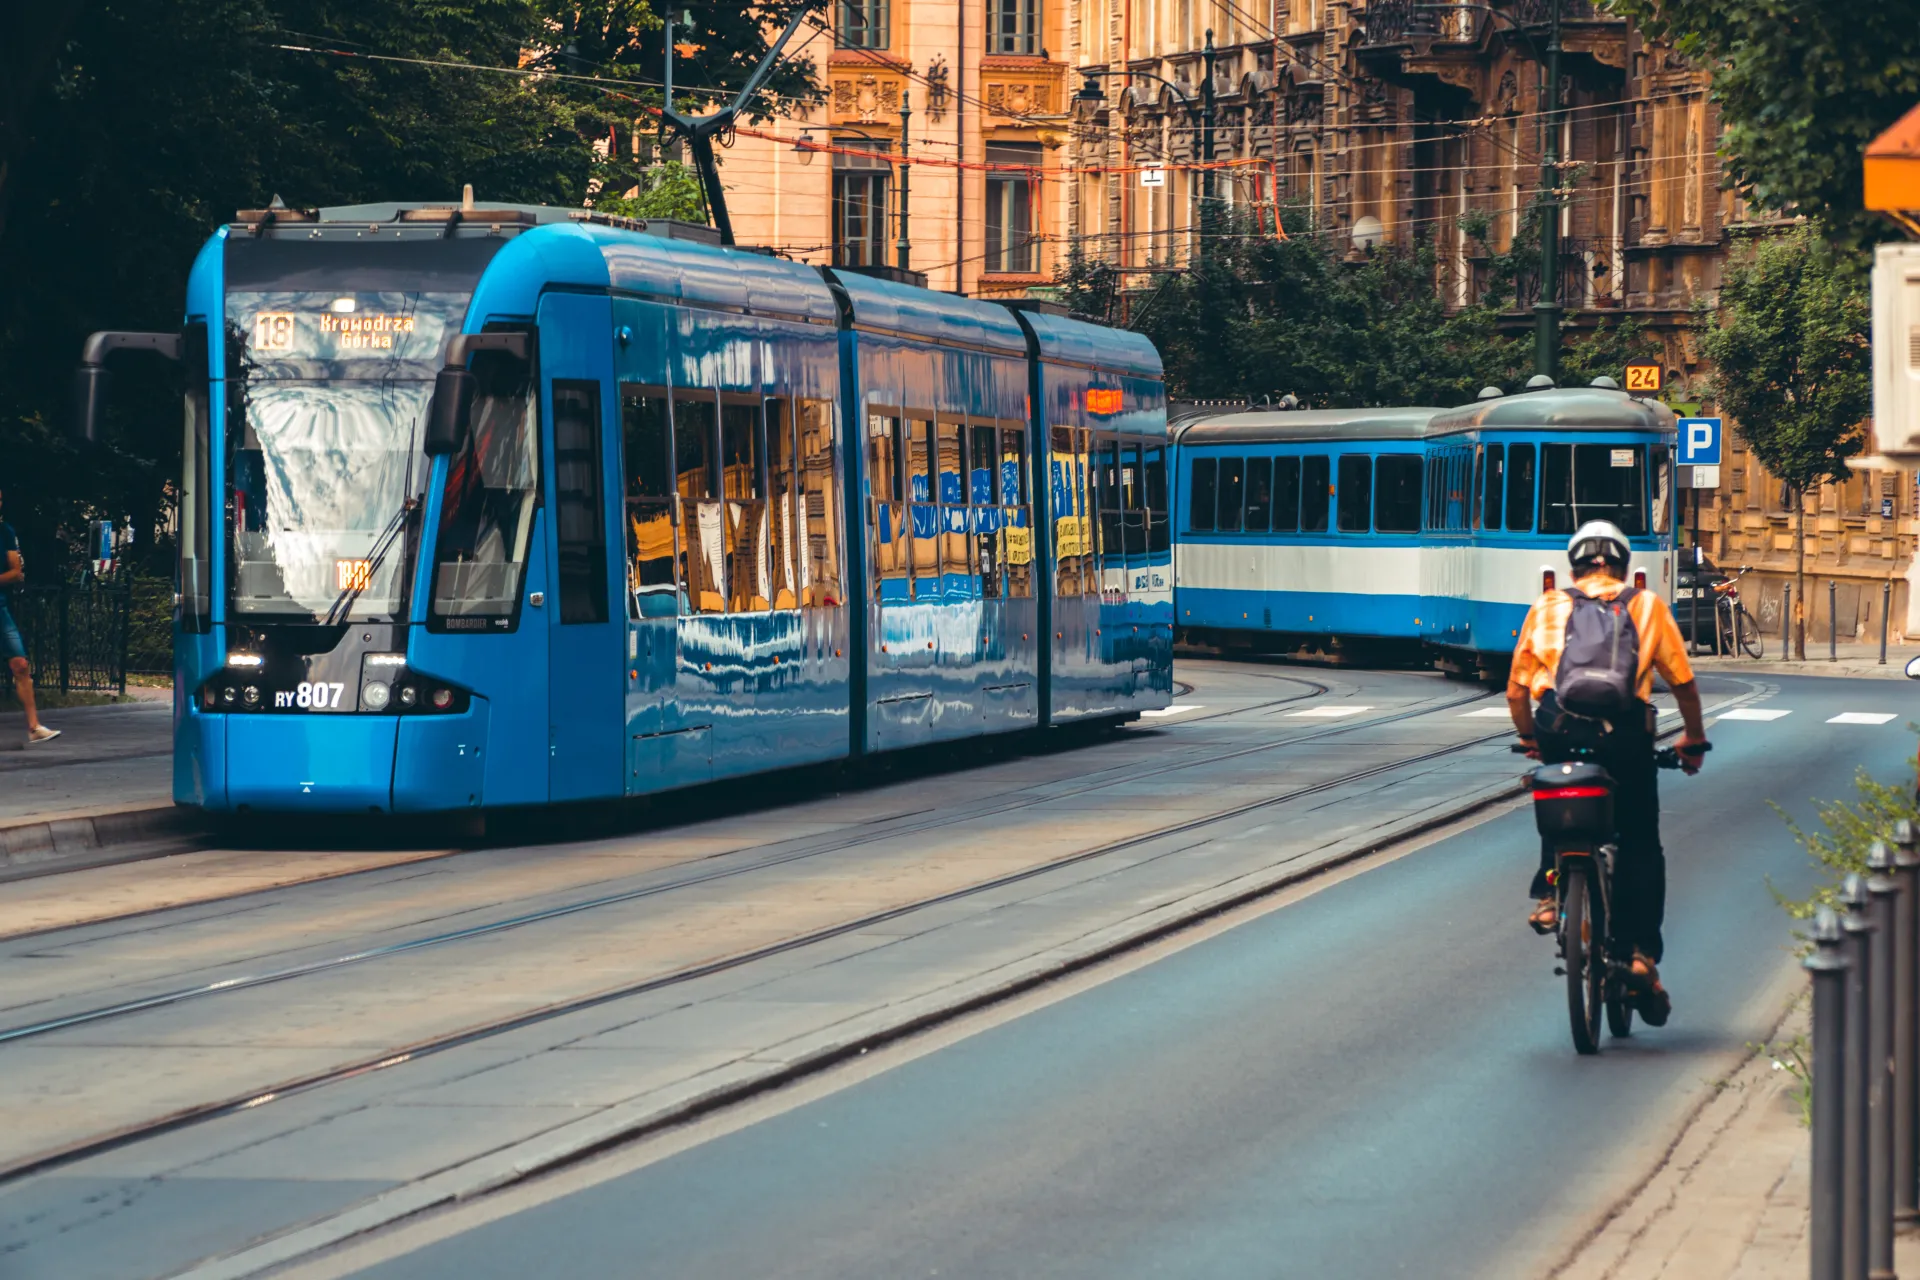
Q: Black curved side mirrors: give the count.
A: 2